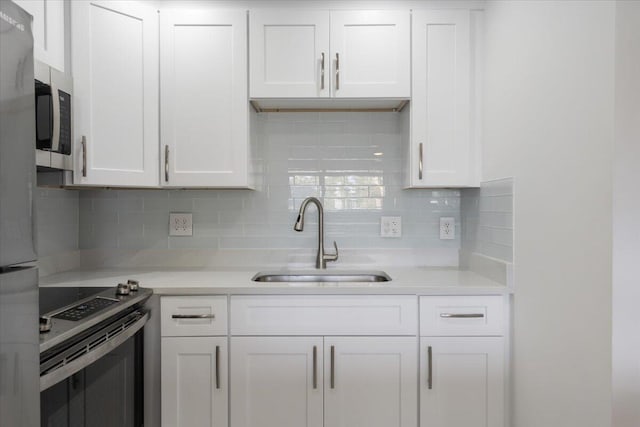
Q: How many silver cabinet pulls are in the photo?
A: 11